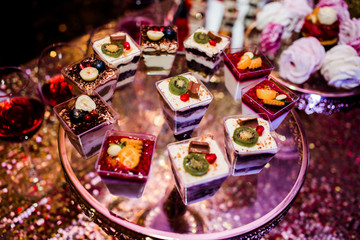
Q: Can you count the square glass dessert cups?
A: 11